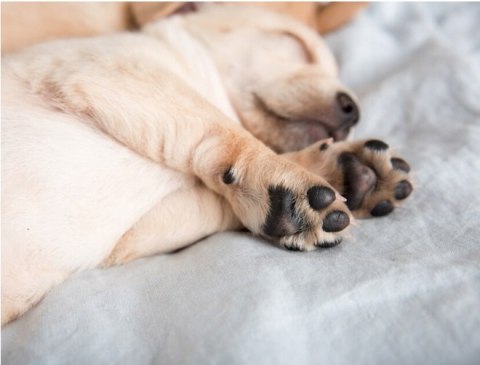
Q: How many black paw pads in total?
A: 12